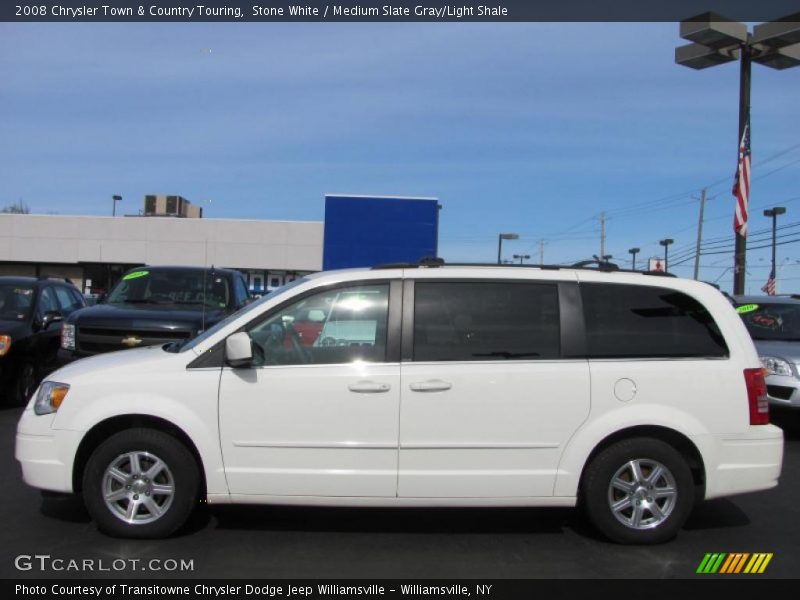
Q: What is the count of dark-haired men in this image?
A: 0